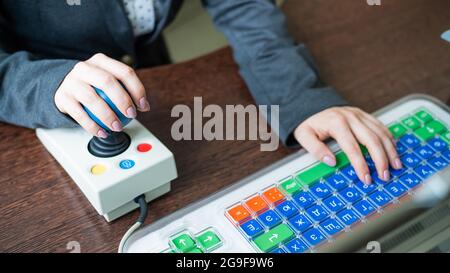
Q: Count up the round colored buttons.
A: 3